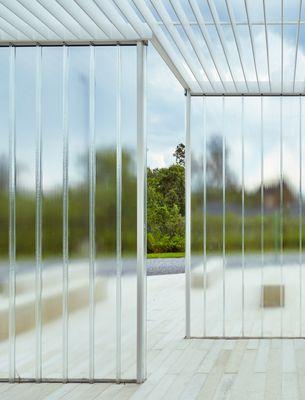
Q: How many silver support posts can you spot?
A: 2